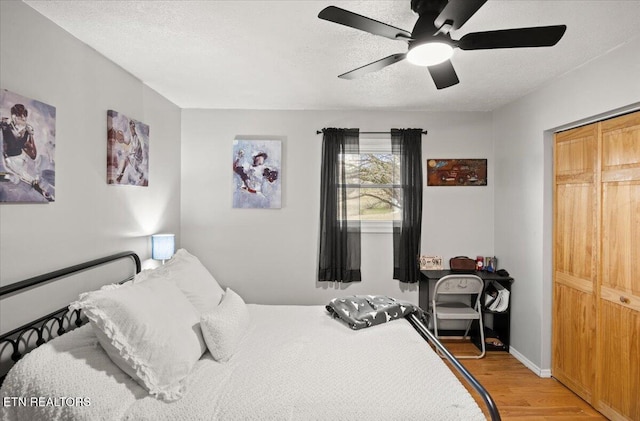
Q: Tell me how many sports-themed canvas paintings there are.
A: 3